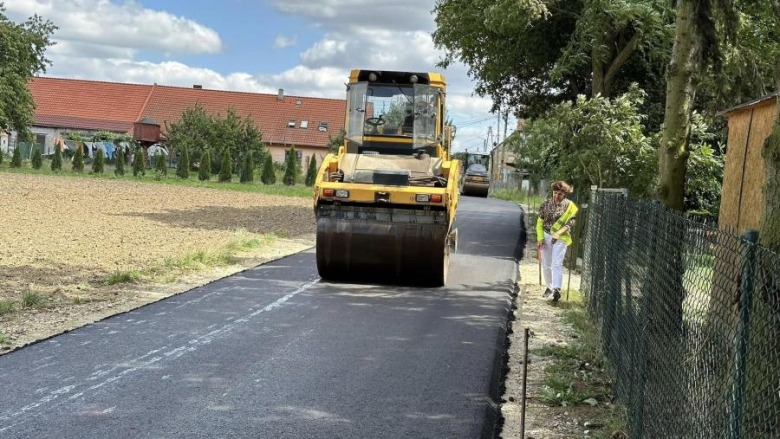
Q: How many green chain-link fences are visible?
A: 1